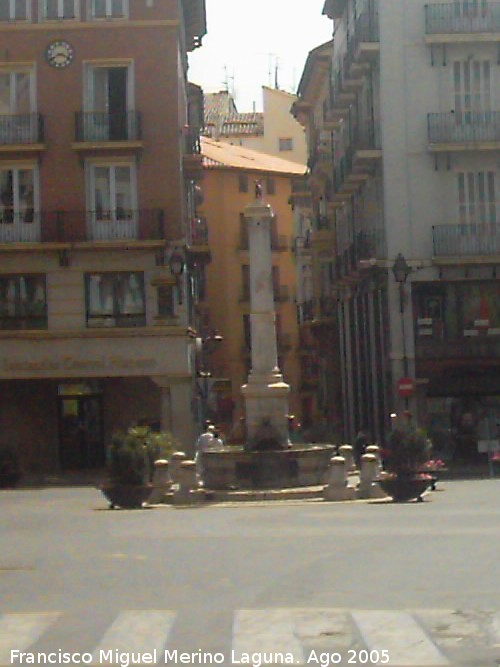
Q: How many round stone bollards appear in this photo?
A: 7